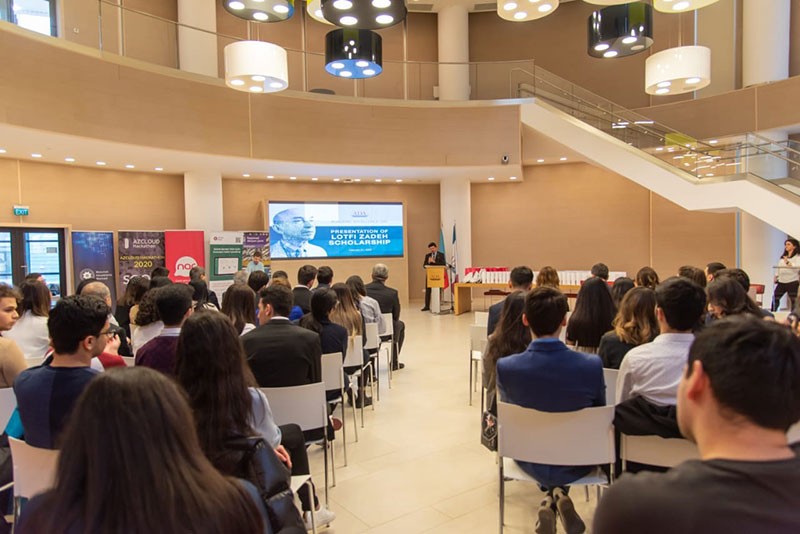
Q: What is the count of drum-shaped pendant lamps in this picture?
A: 10